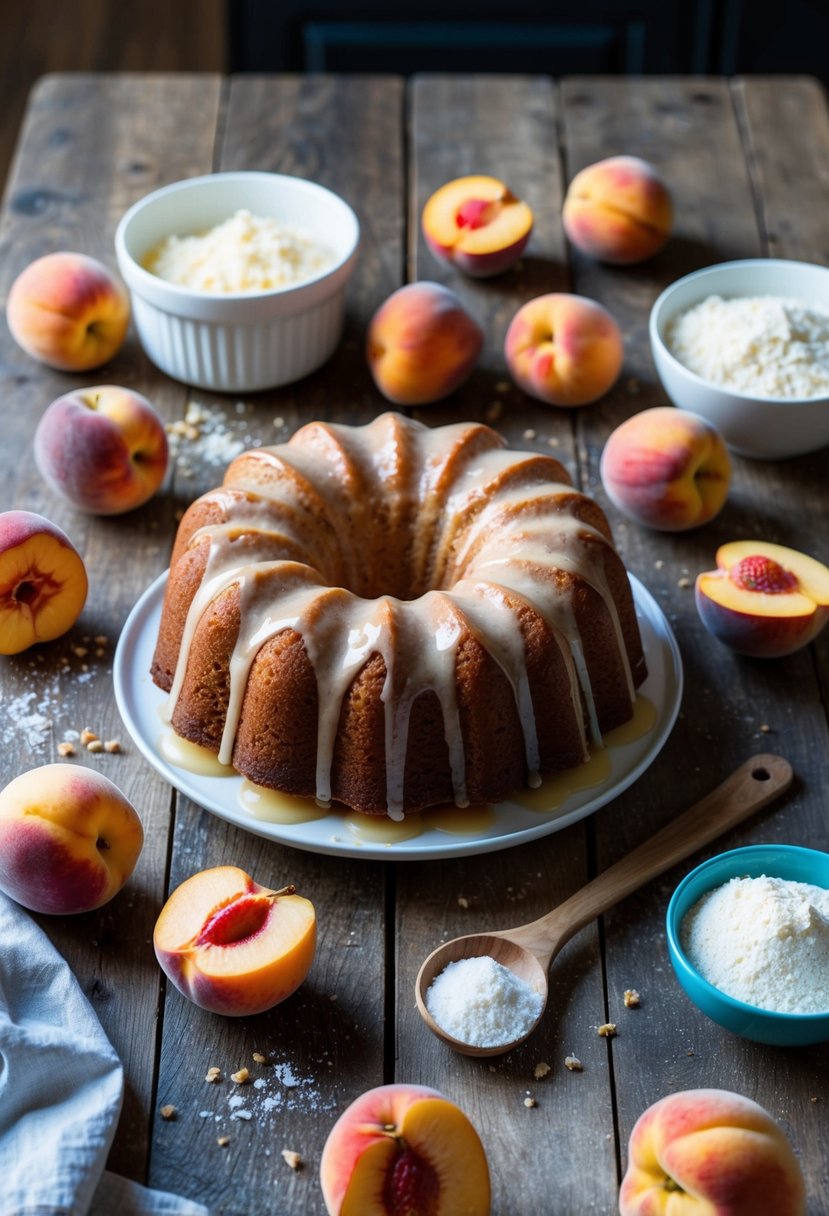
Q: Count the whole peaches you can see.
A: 8